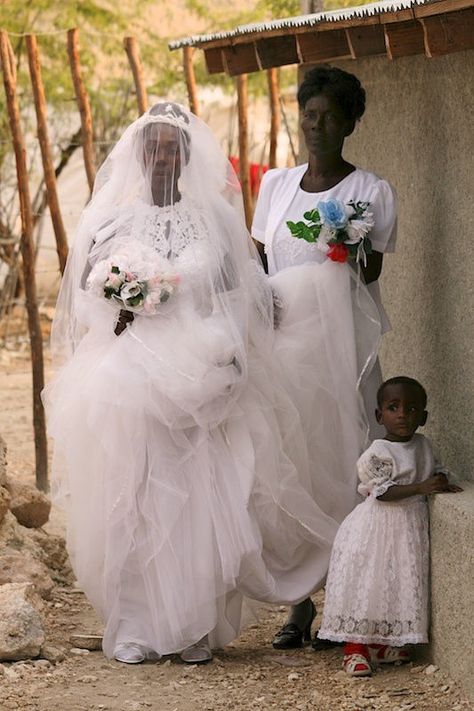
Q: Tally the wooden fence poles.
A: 7